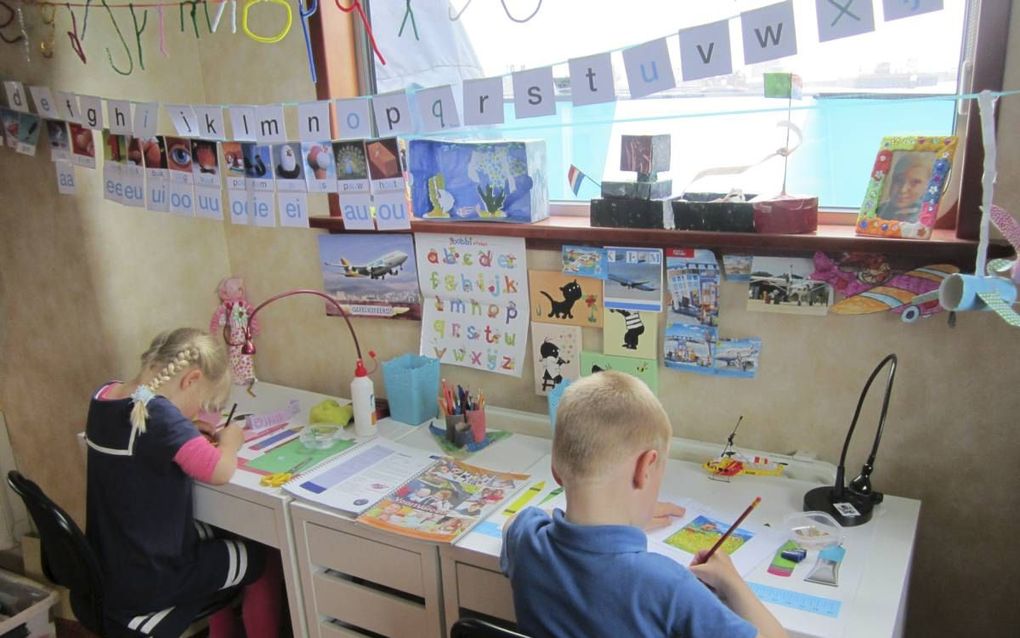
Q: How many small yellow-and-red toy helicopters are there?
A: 1